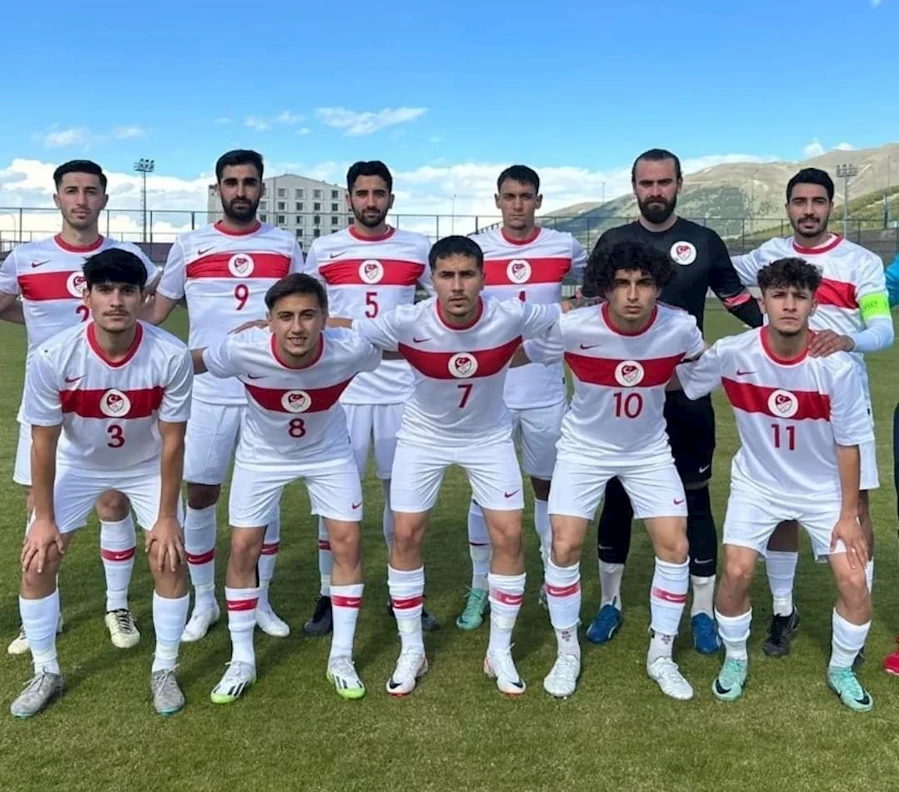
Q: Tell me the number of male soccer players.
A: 11